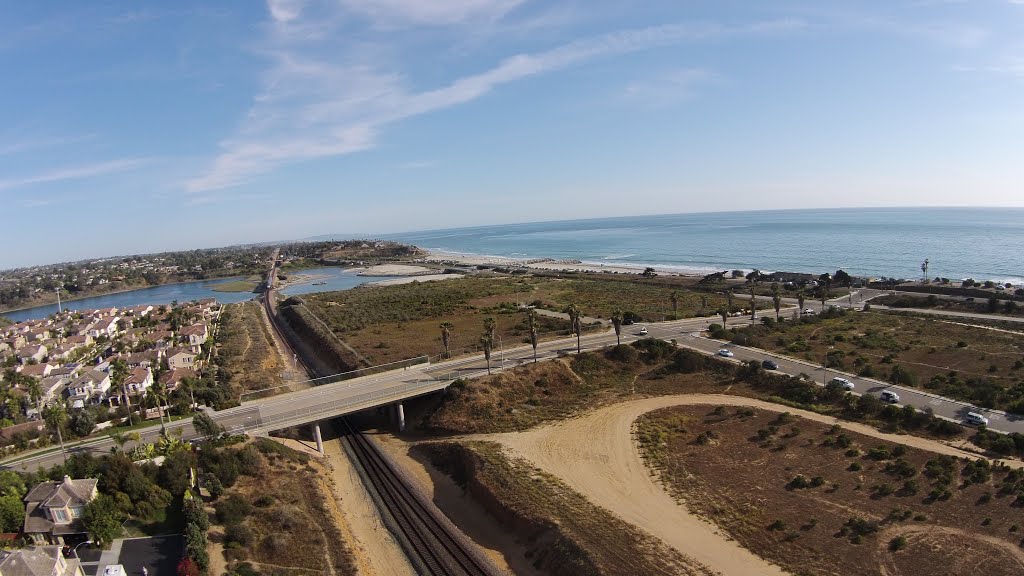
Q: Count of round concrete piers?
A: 2